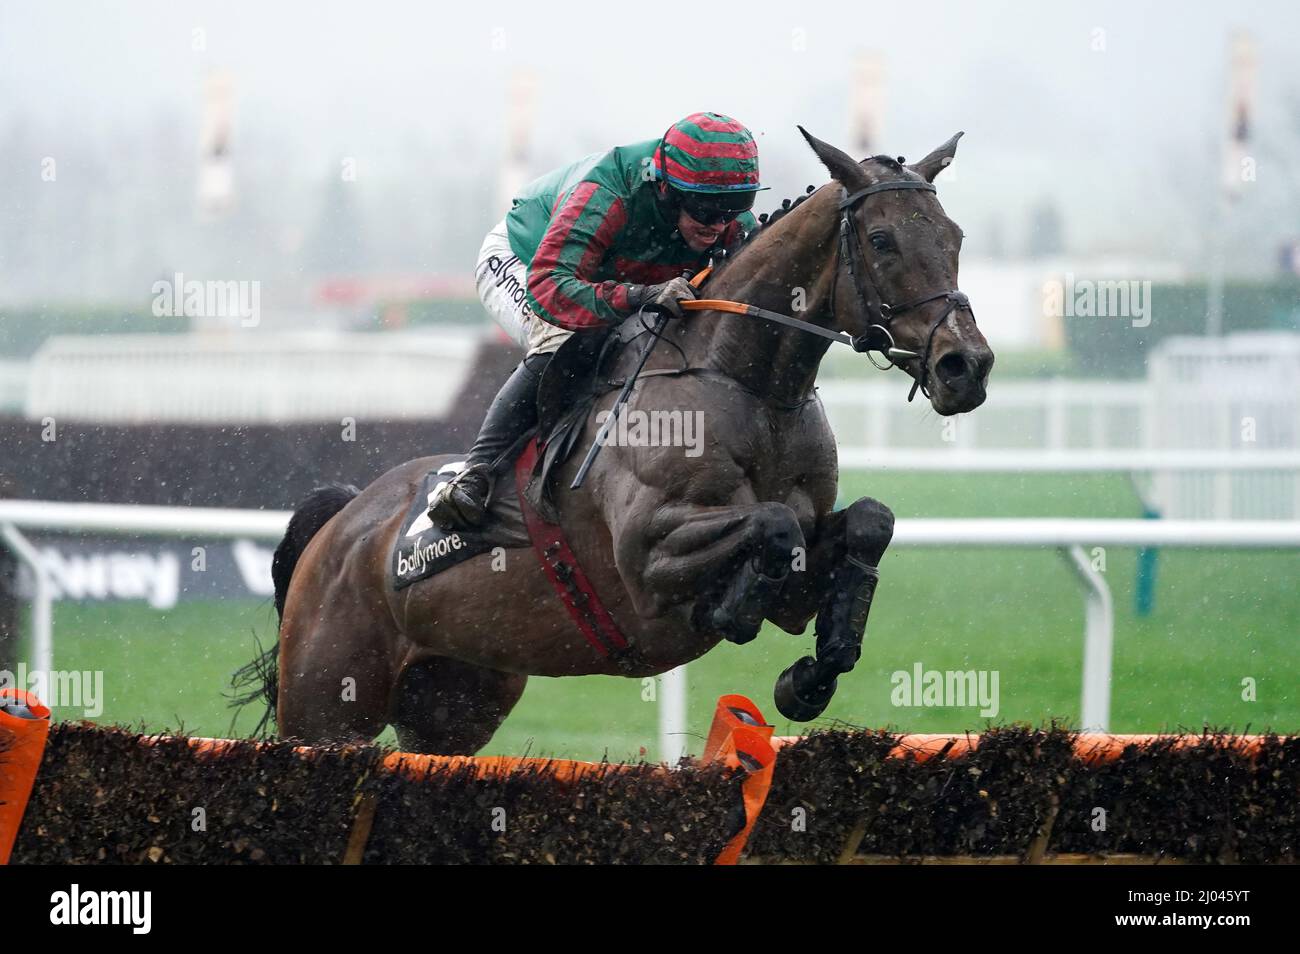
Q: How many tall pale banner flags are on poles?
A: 4